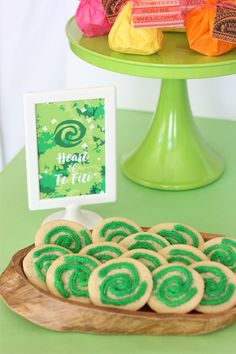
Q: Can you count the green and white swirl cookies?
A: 13